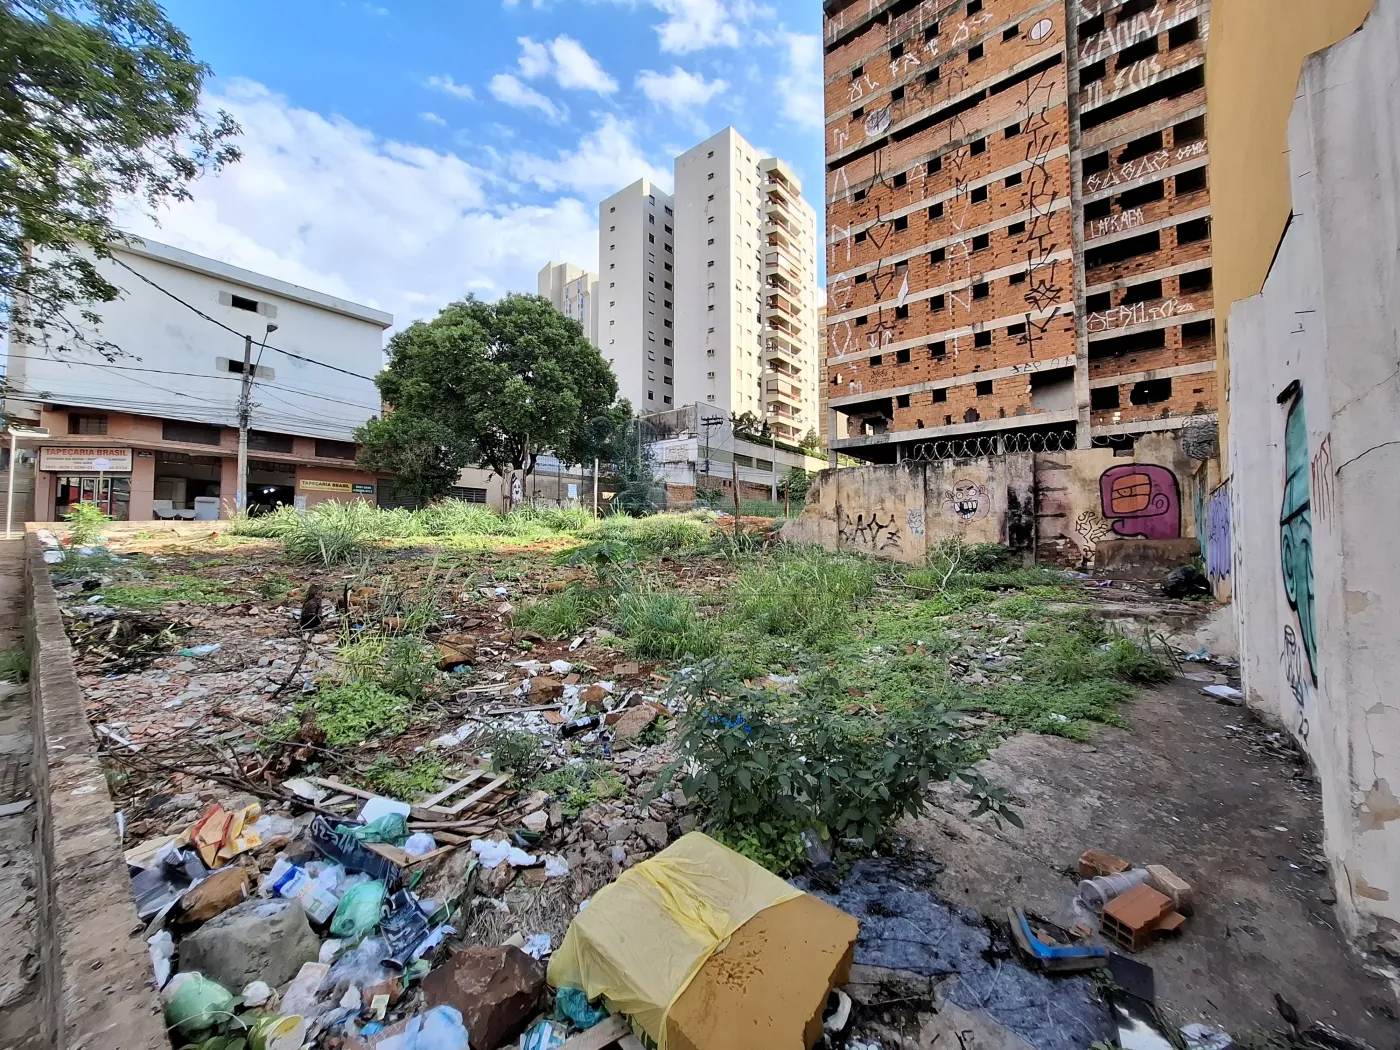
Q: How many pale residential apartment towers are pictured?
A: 3